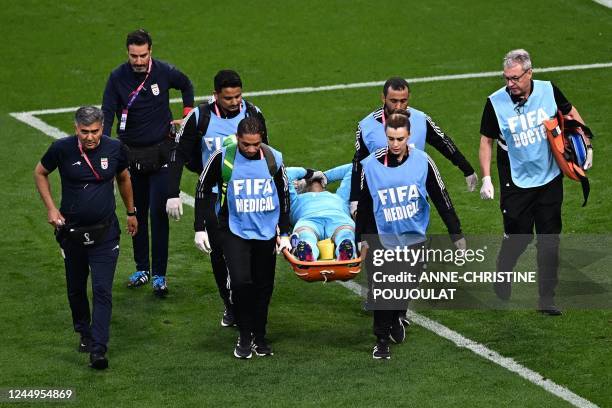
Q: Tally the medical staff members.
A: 5